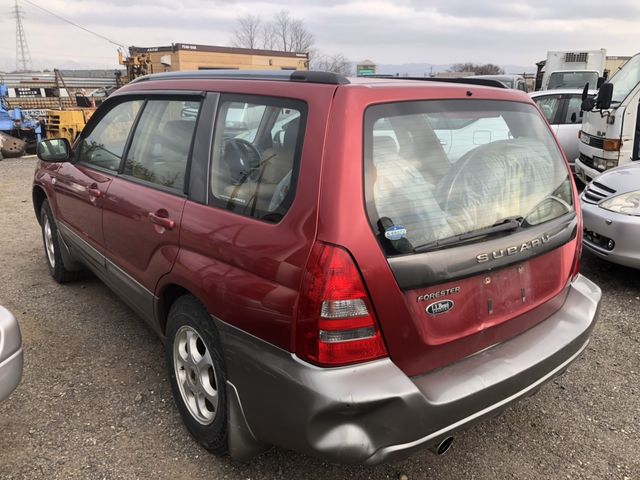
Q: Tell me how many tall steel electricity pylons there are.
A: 1